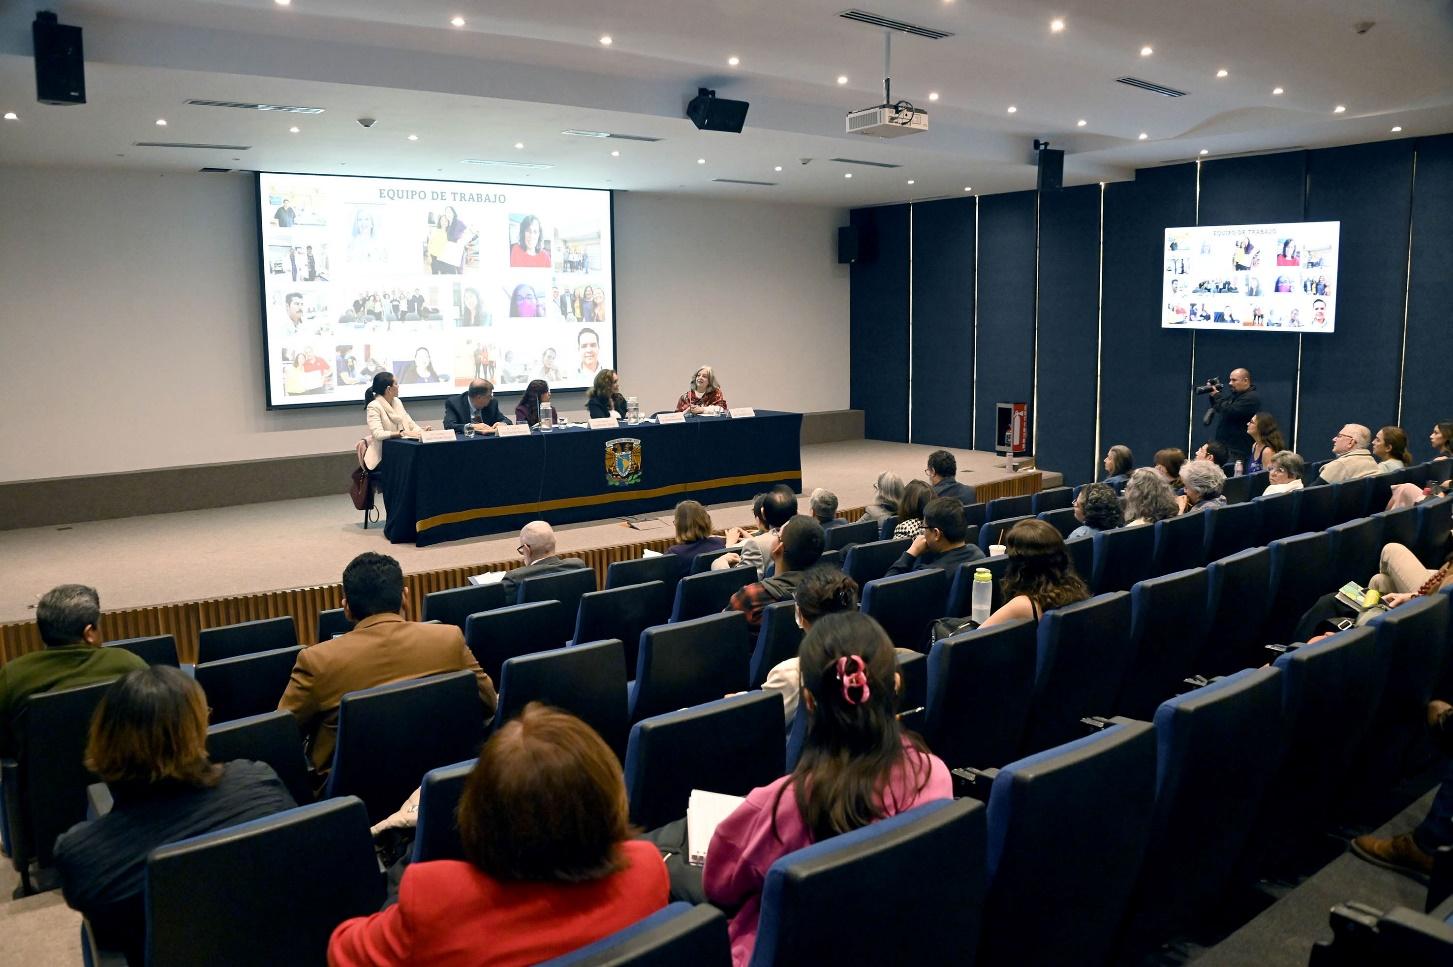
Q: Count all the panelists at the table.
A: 5